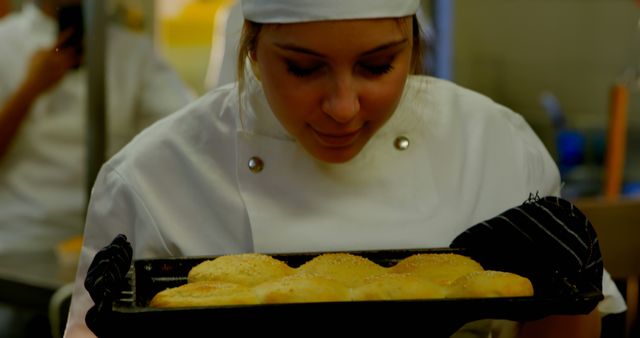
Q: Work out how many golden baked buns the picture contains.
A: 7